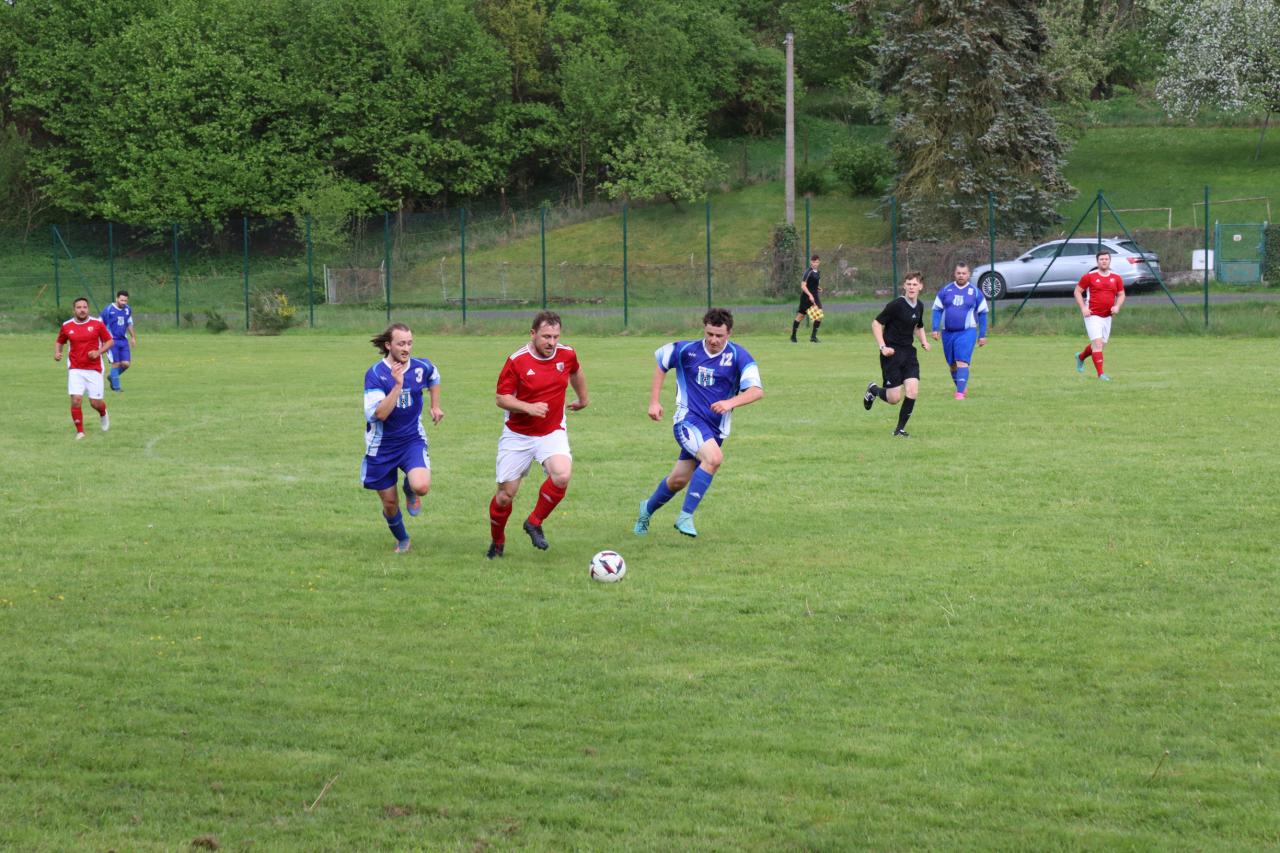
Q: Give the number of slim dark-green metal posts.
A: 15